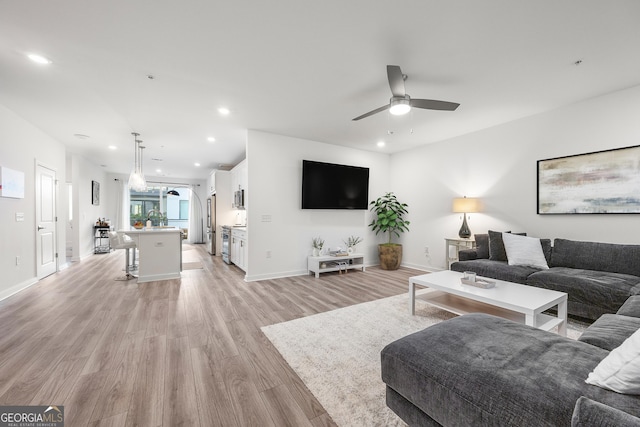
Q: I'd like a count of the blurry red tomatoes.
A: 0